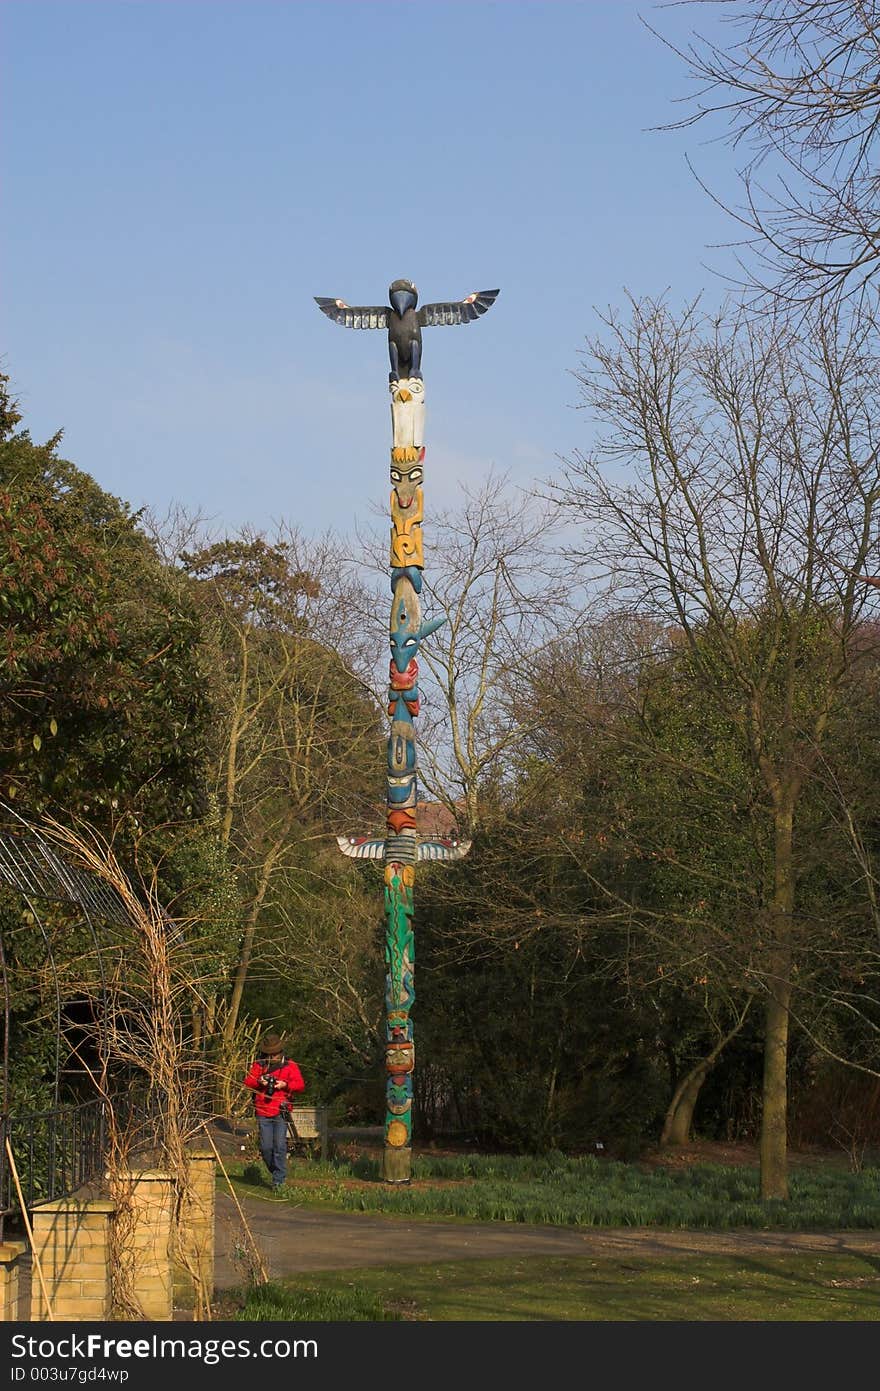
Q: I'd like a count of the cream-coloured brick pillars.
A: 4